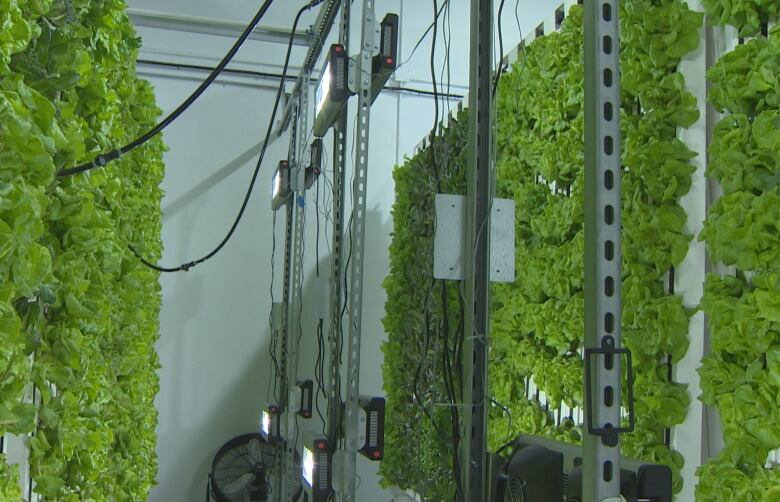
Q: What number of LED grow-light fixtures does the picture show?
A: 8